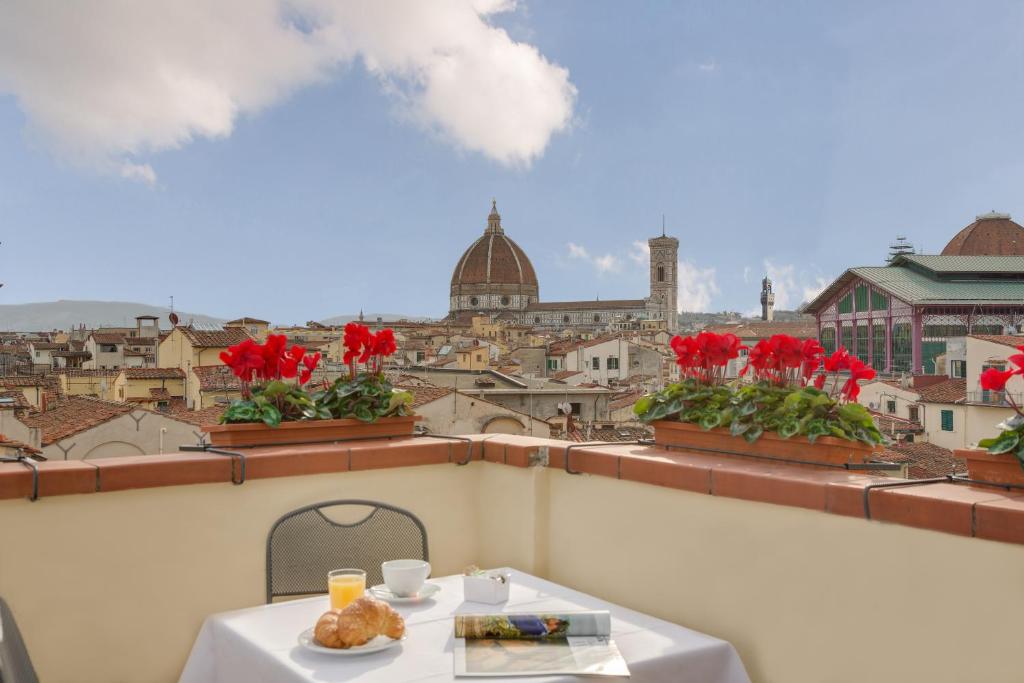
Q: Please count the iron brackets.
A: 5